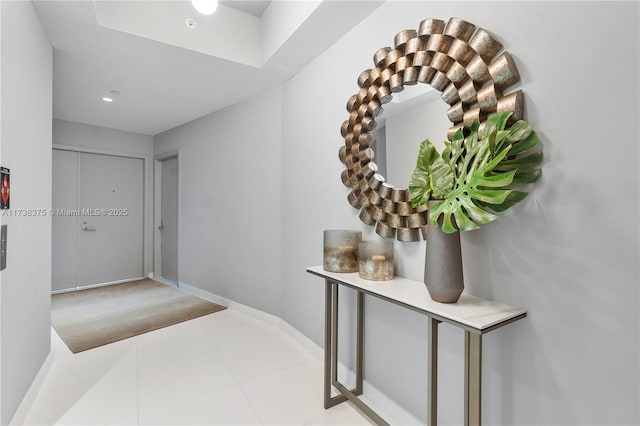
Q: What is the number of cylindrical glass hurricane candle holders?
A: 2